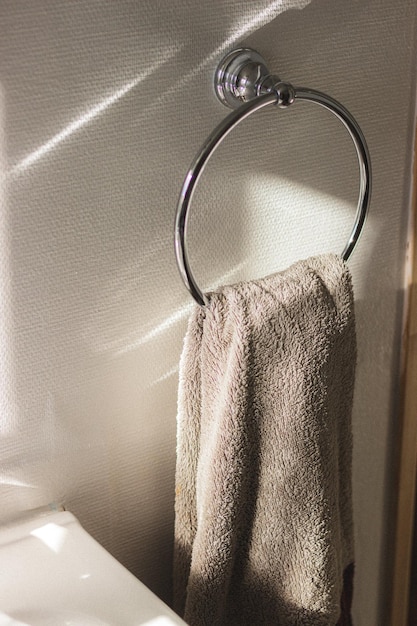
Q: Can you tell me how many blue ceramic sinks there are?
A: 0